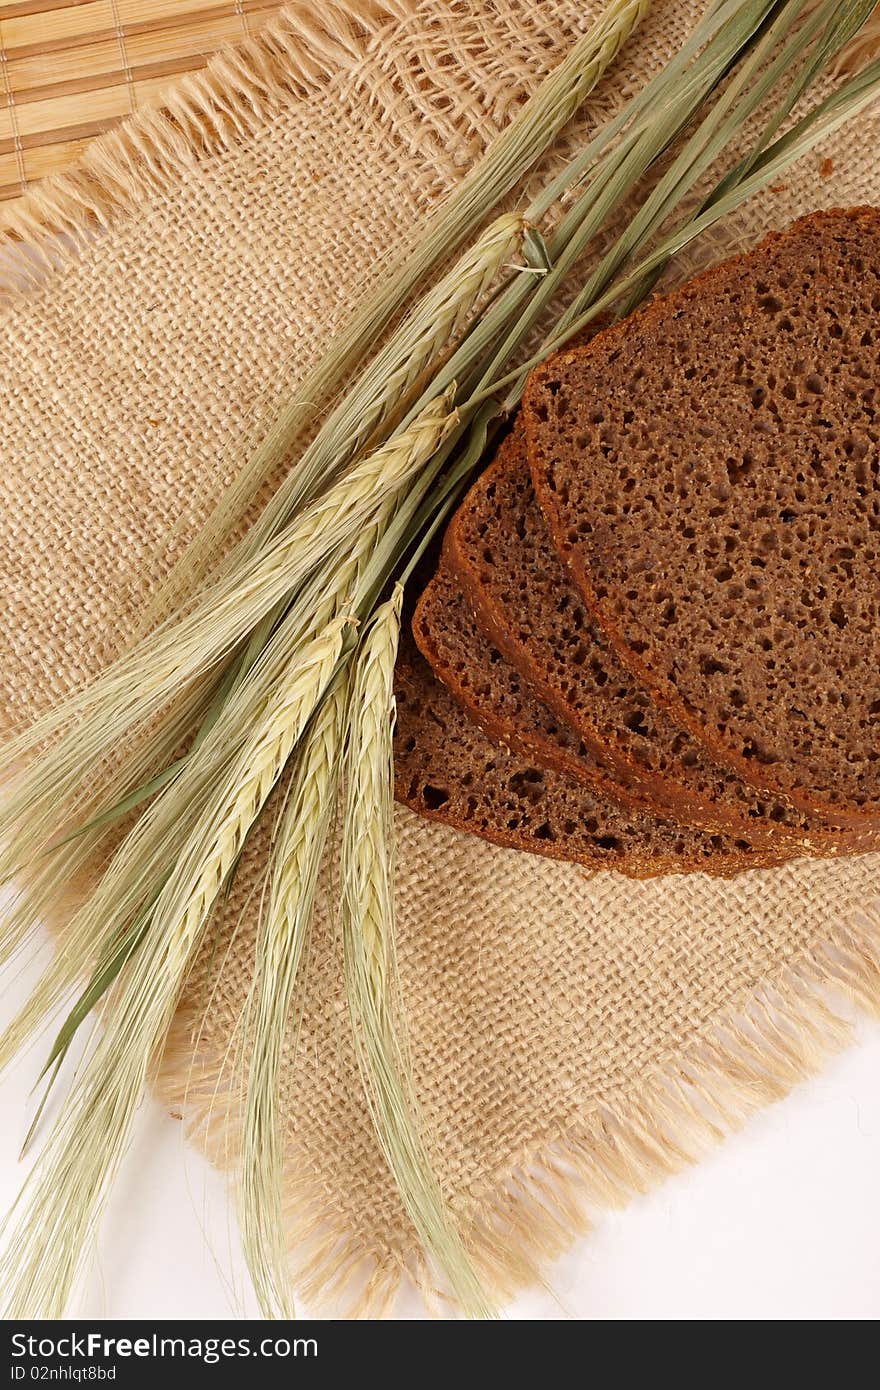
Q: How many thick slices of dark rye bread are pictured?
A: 4